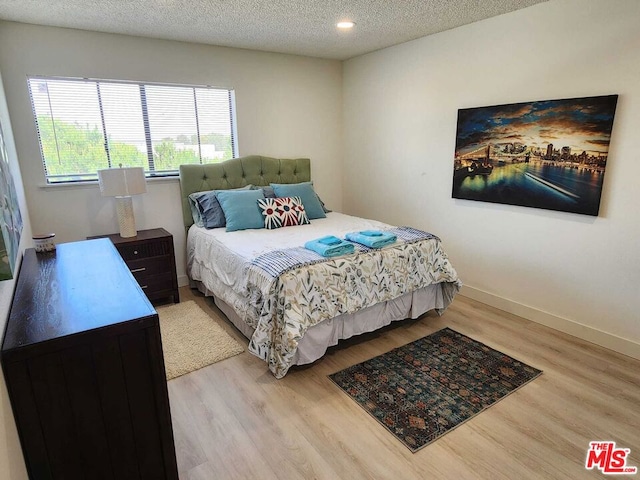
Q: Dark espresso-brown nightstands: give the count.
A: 1